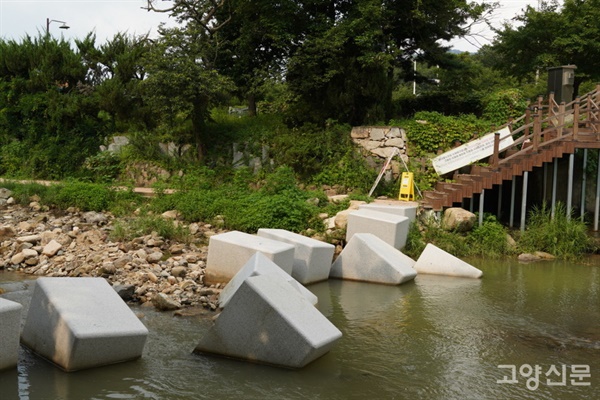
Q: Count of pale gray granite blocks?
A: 10